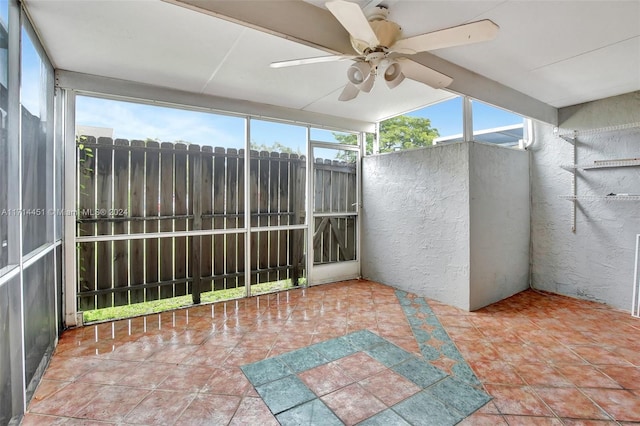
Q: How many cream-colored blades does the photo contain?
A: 5